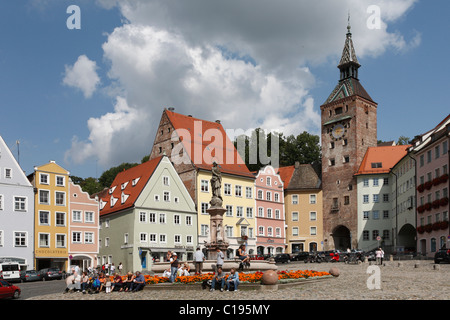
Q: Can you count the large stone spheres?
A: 2